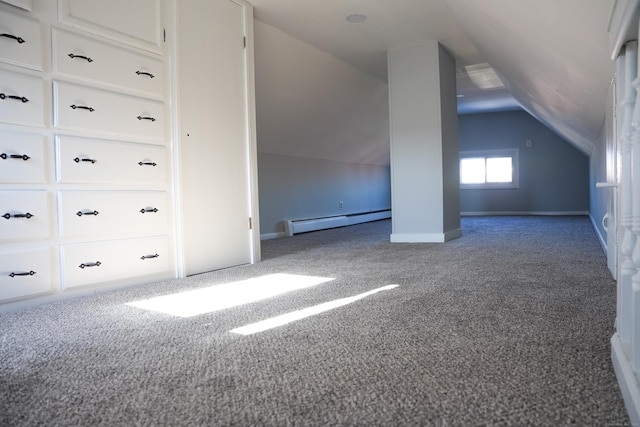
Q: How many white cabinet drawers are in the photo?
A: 10